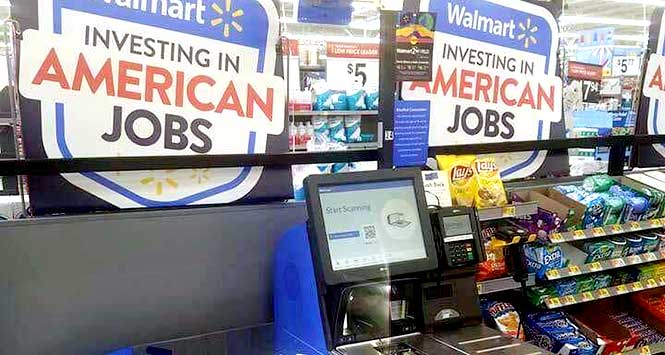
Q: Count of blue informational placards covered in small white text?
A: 1